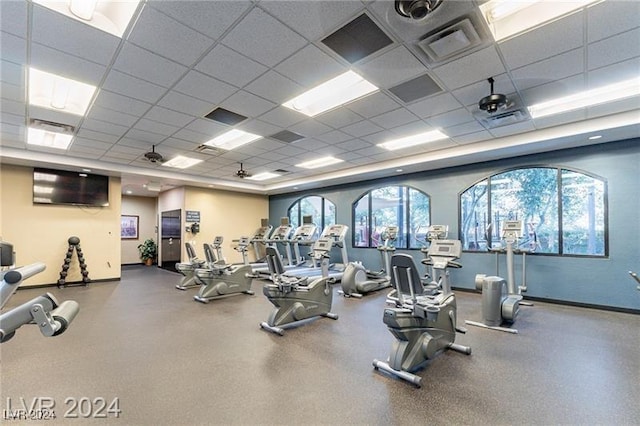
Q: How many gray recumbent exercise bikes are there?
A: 4